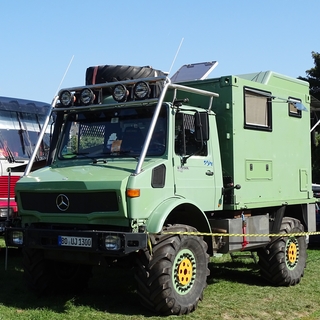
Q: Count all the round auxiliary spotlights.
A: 4